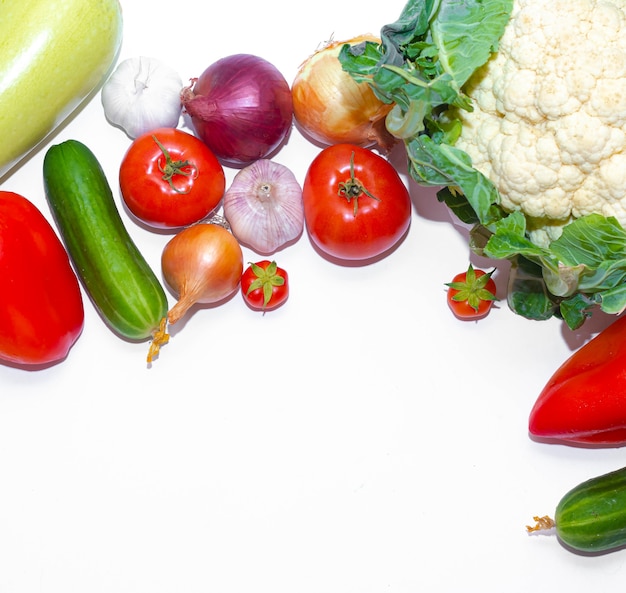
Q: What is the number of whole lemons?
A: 0